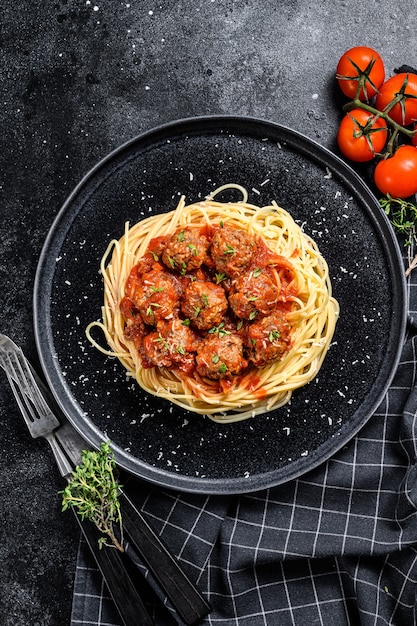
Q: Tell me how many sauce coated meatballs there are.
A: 8